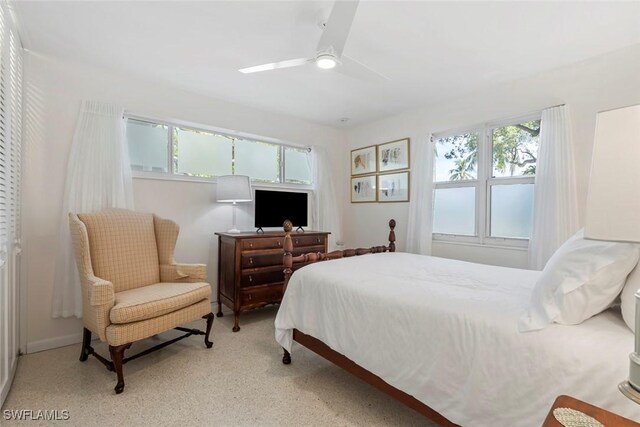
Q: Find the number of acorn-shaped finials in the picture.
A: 2